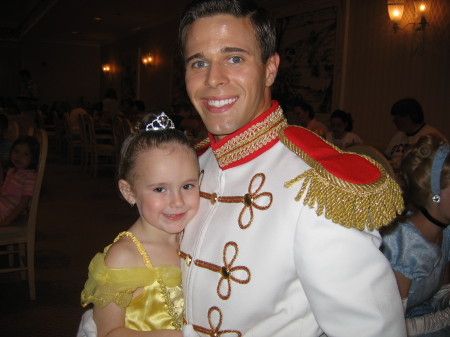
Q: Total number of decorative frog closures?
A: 3